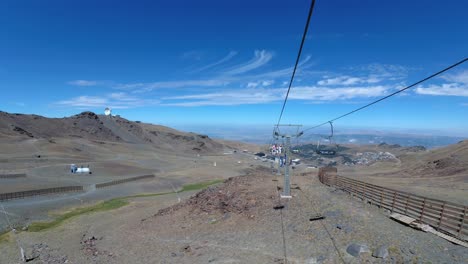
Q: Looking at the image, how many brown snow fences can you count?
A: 4